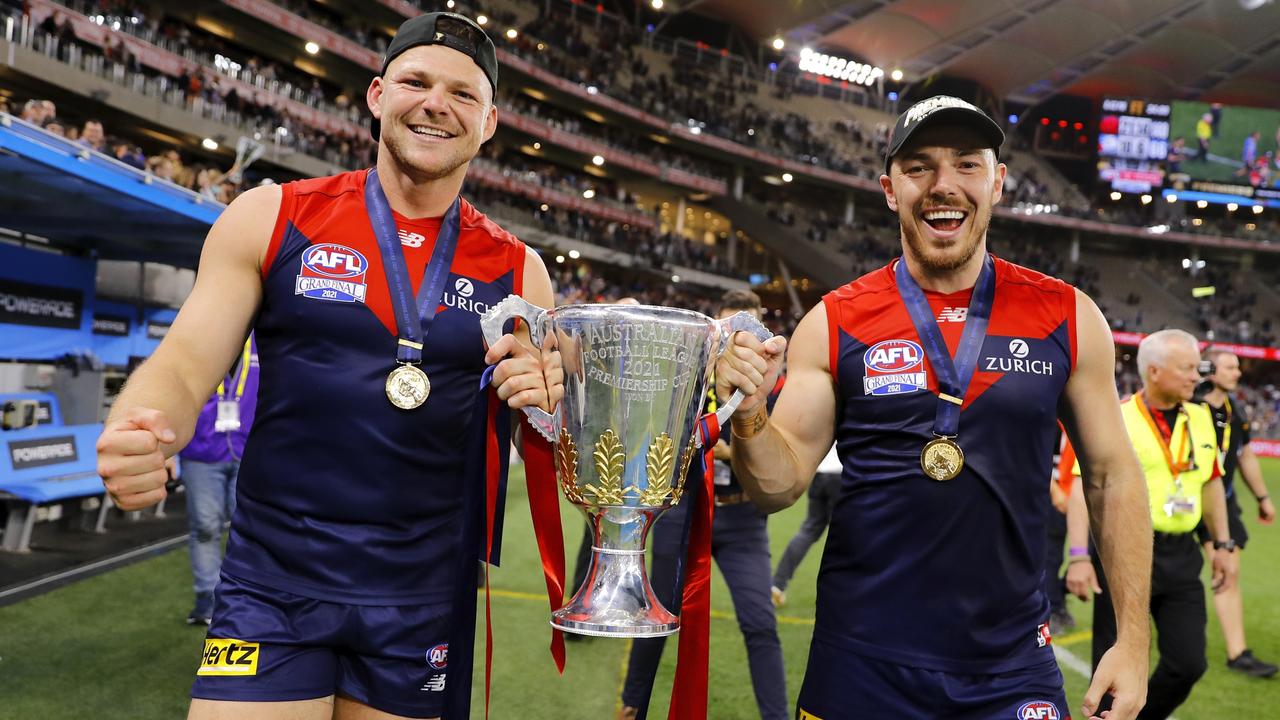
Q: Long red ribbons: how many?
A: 3